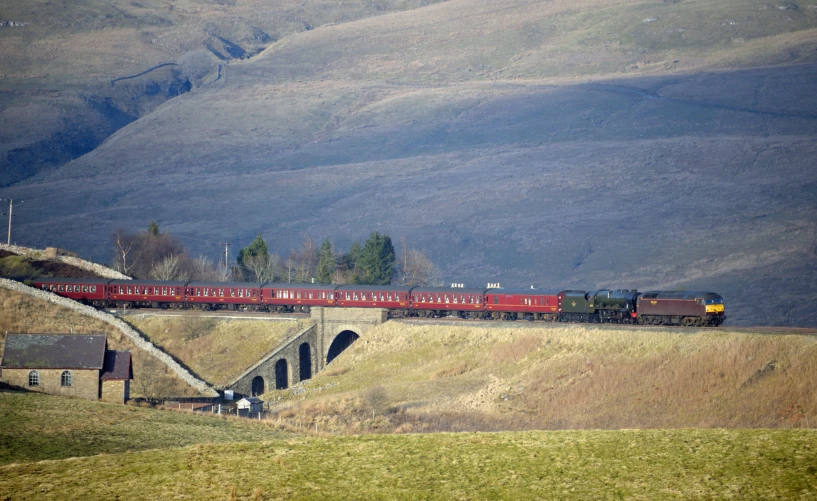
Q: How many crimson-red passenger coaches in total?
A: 7